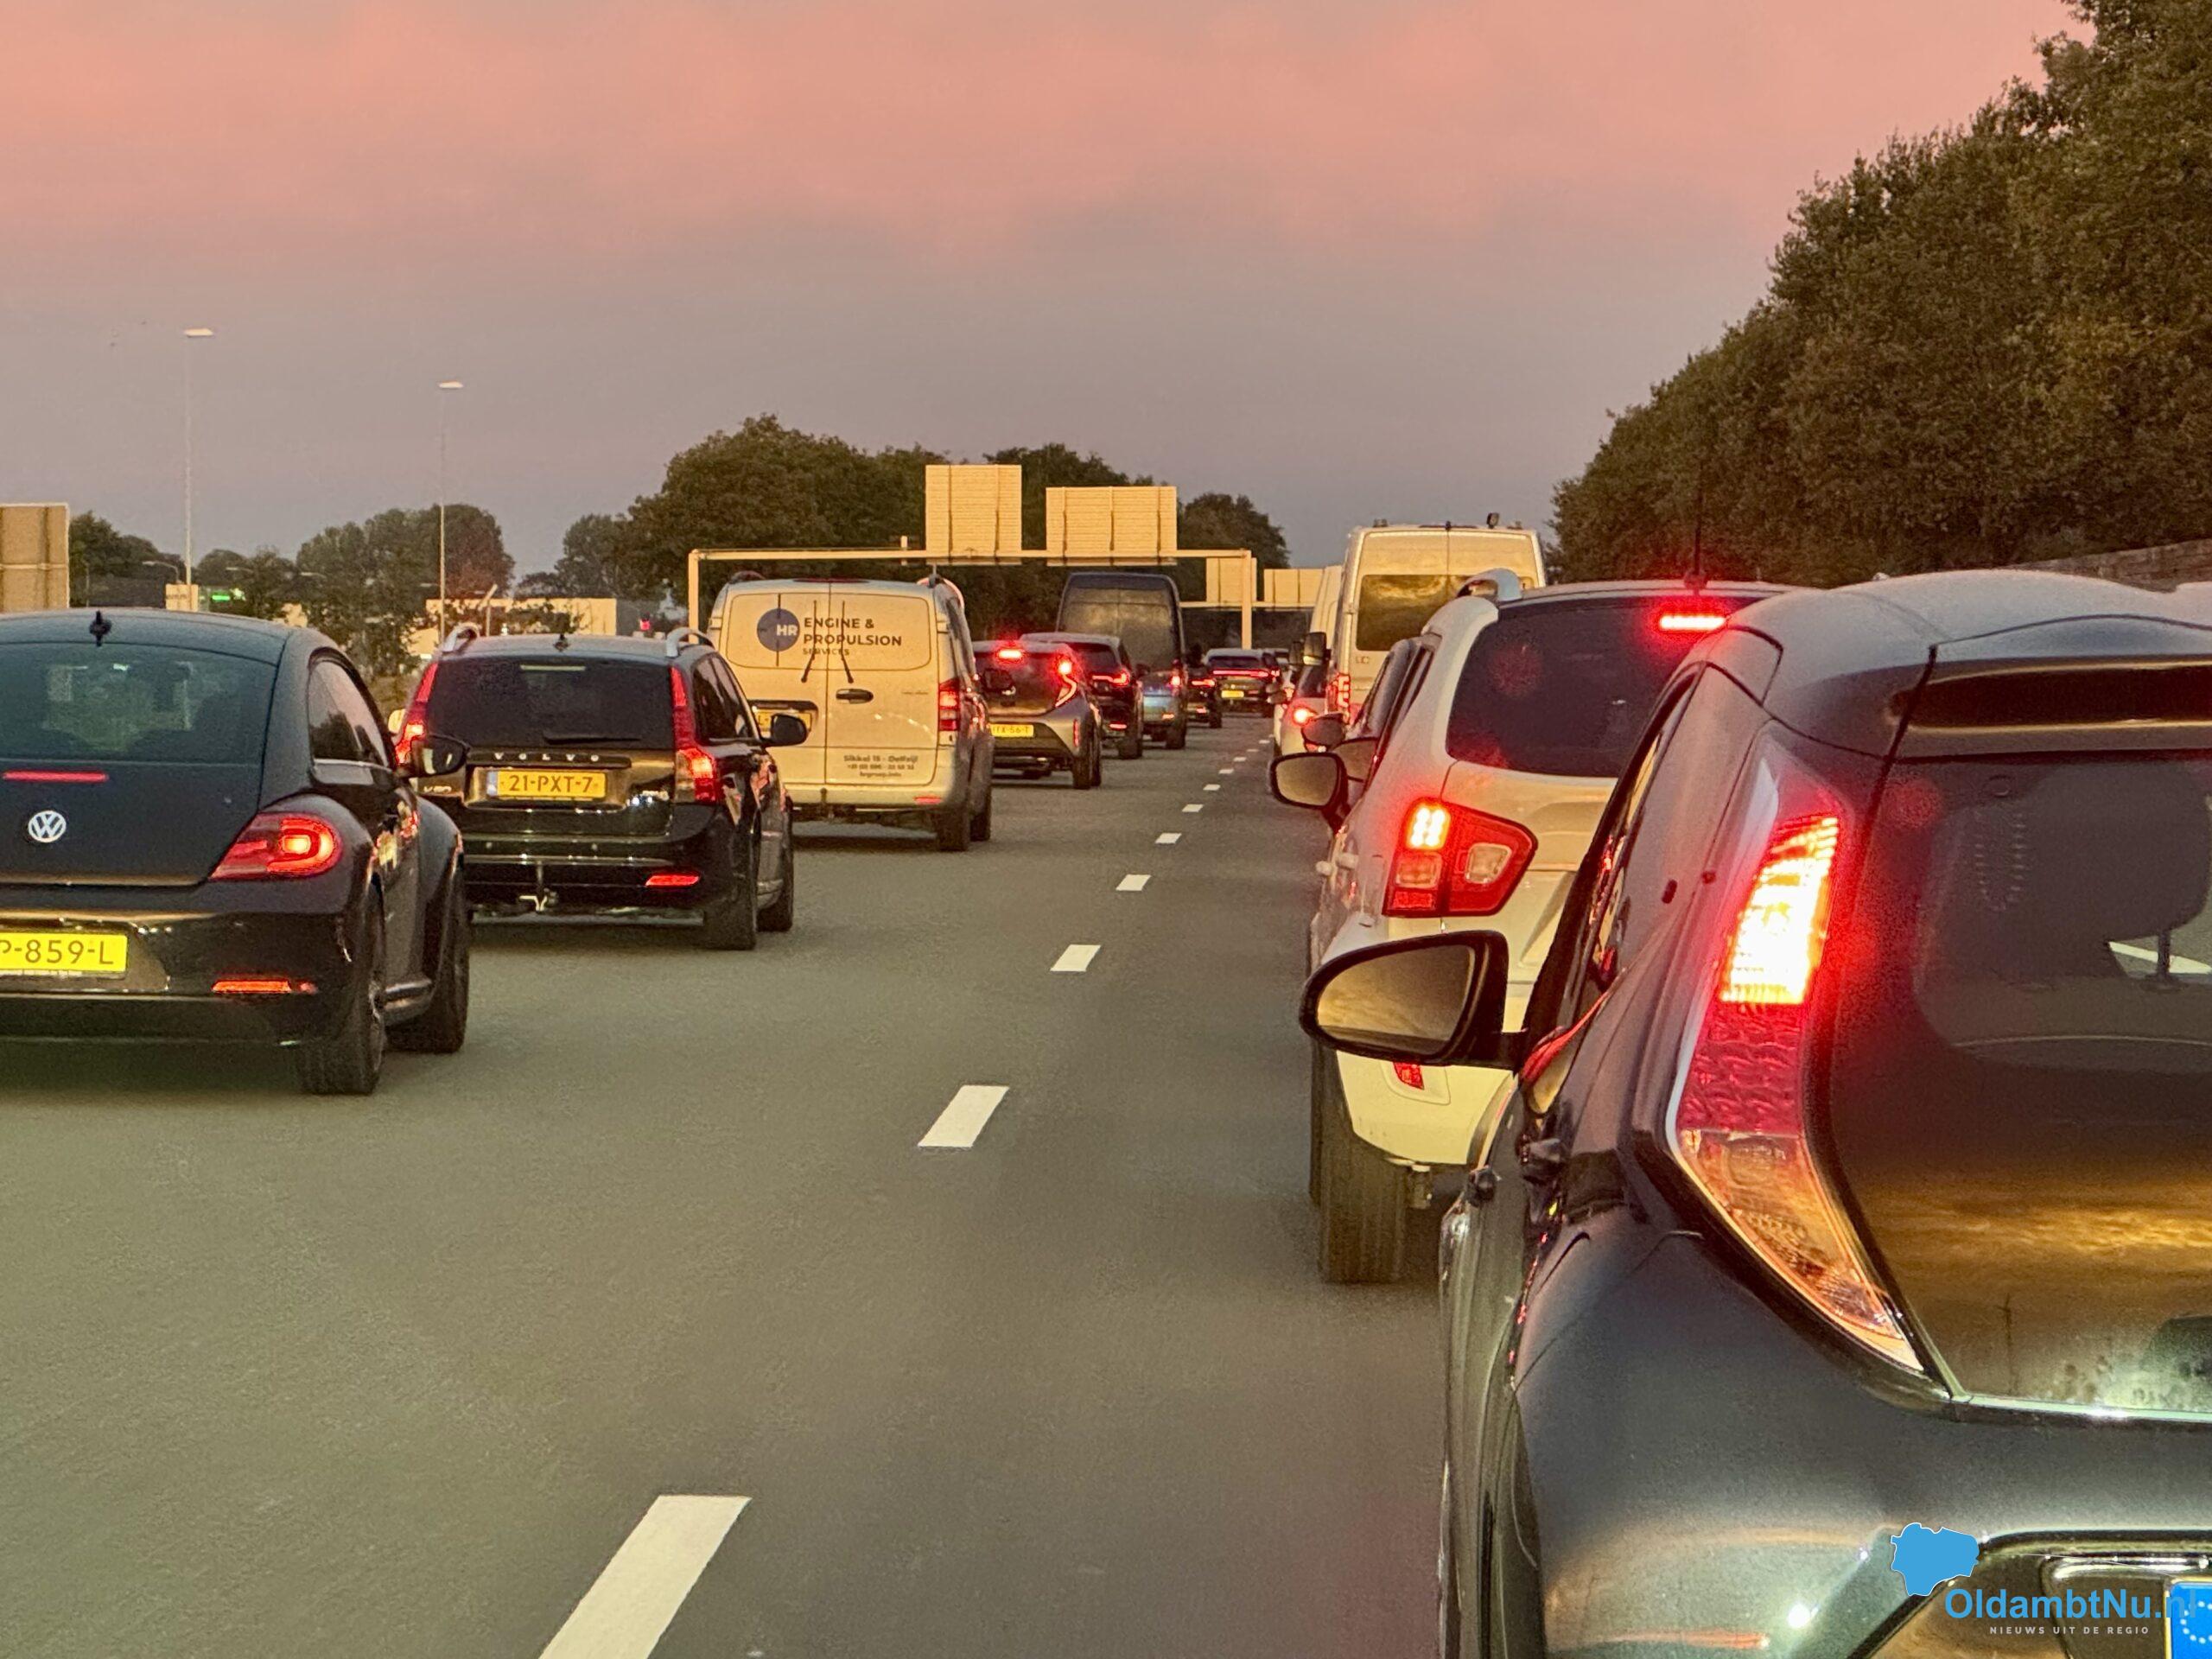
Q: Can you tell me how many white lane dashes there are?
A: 12